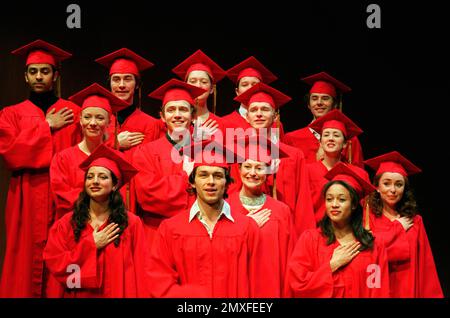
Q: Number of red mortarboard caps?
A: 14